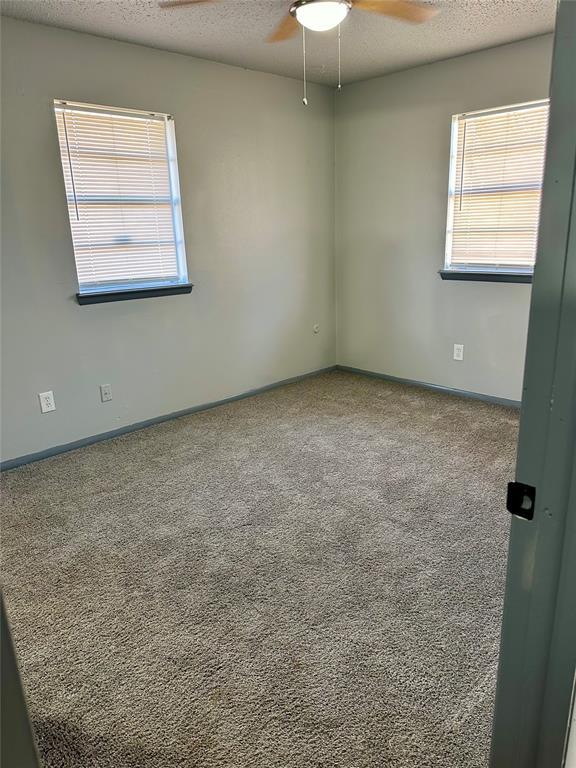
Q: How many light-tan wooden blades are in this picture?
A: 3